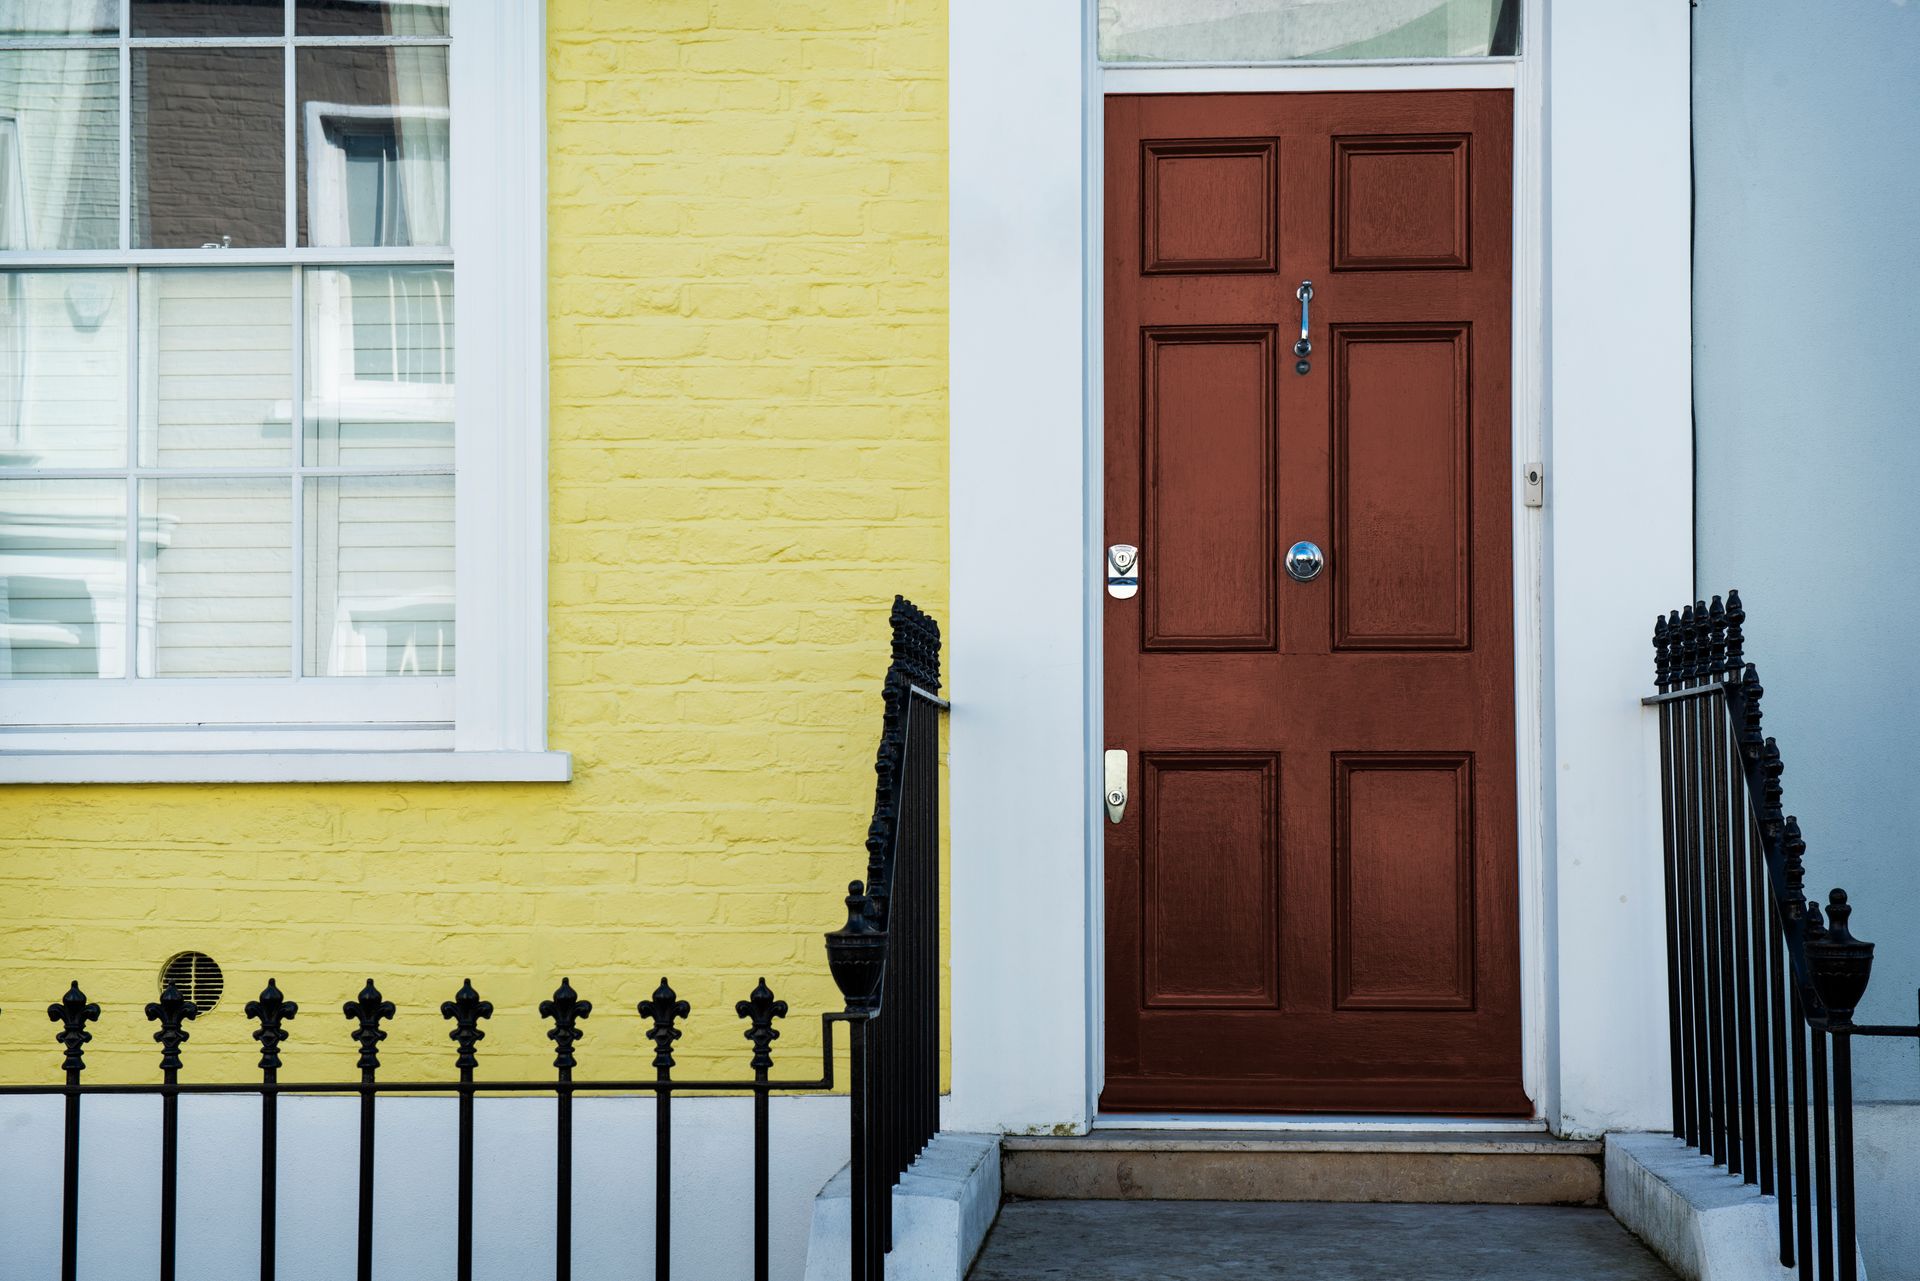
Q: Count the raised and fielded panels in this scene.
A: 6